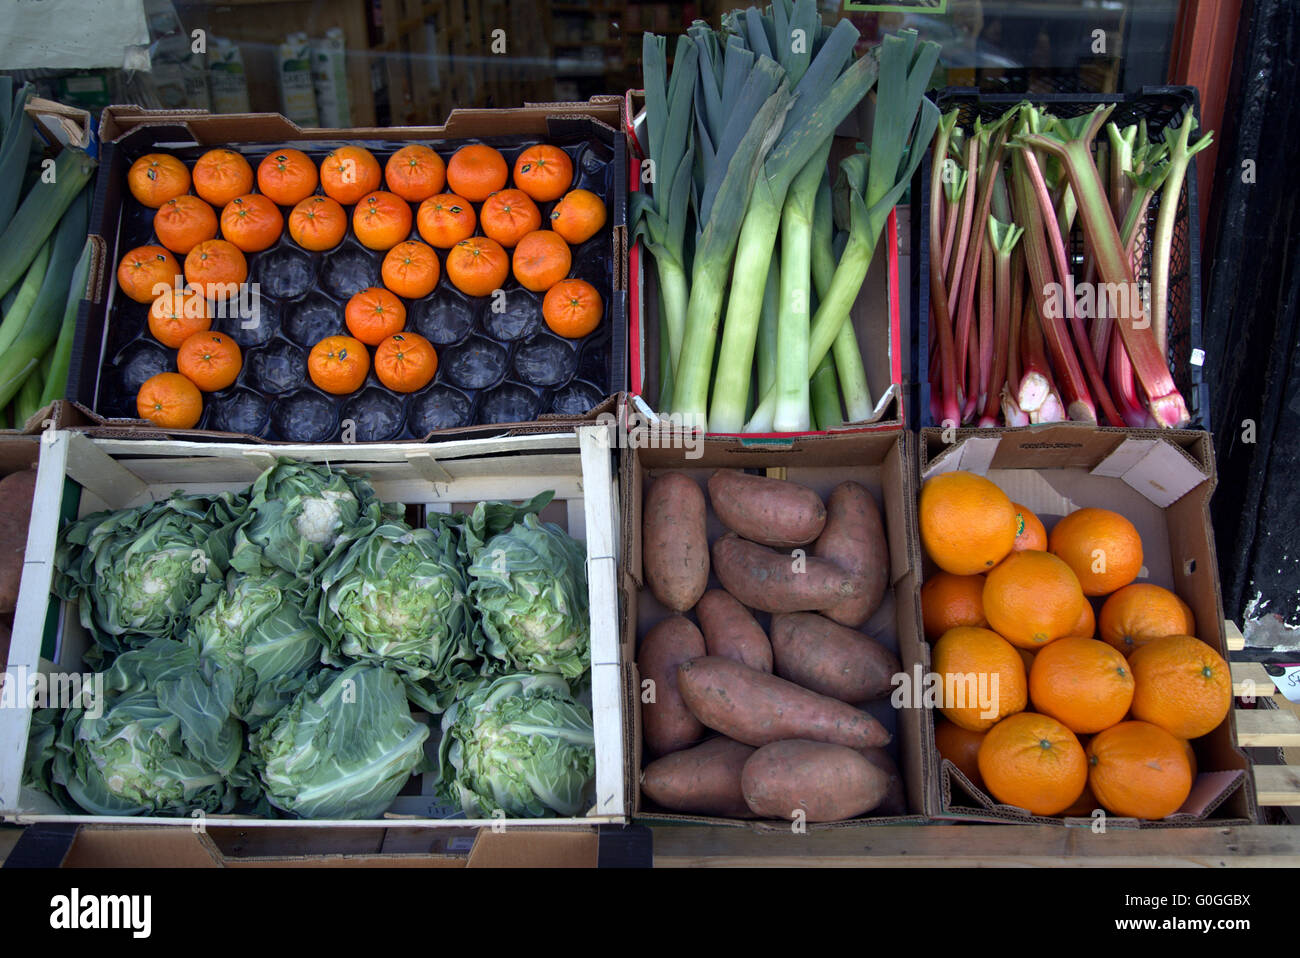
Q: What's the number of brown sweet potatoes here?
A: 11